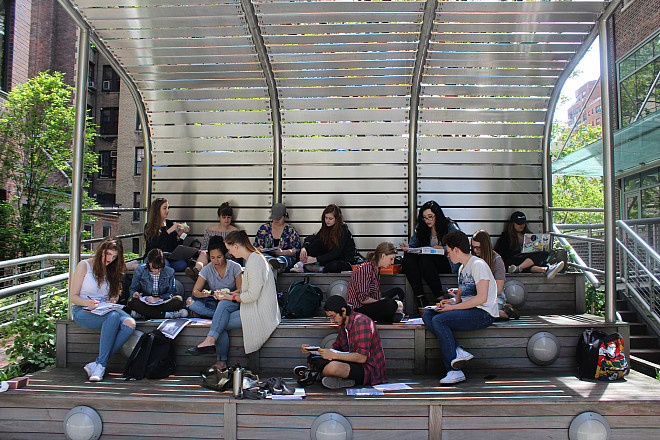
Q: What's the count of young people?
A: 14